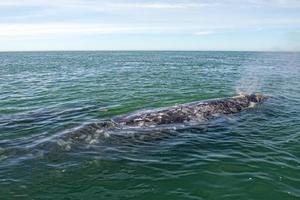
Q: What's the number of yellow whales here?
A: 0